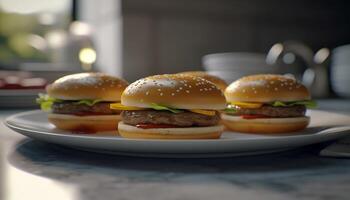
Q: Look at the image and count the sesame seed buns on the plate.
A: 4